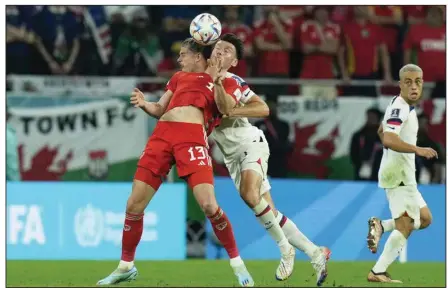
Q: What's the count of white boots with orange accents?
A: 2